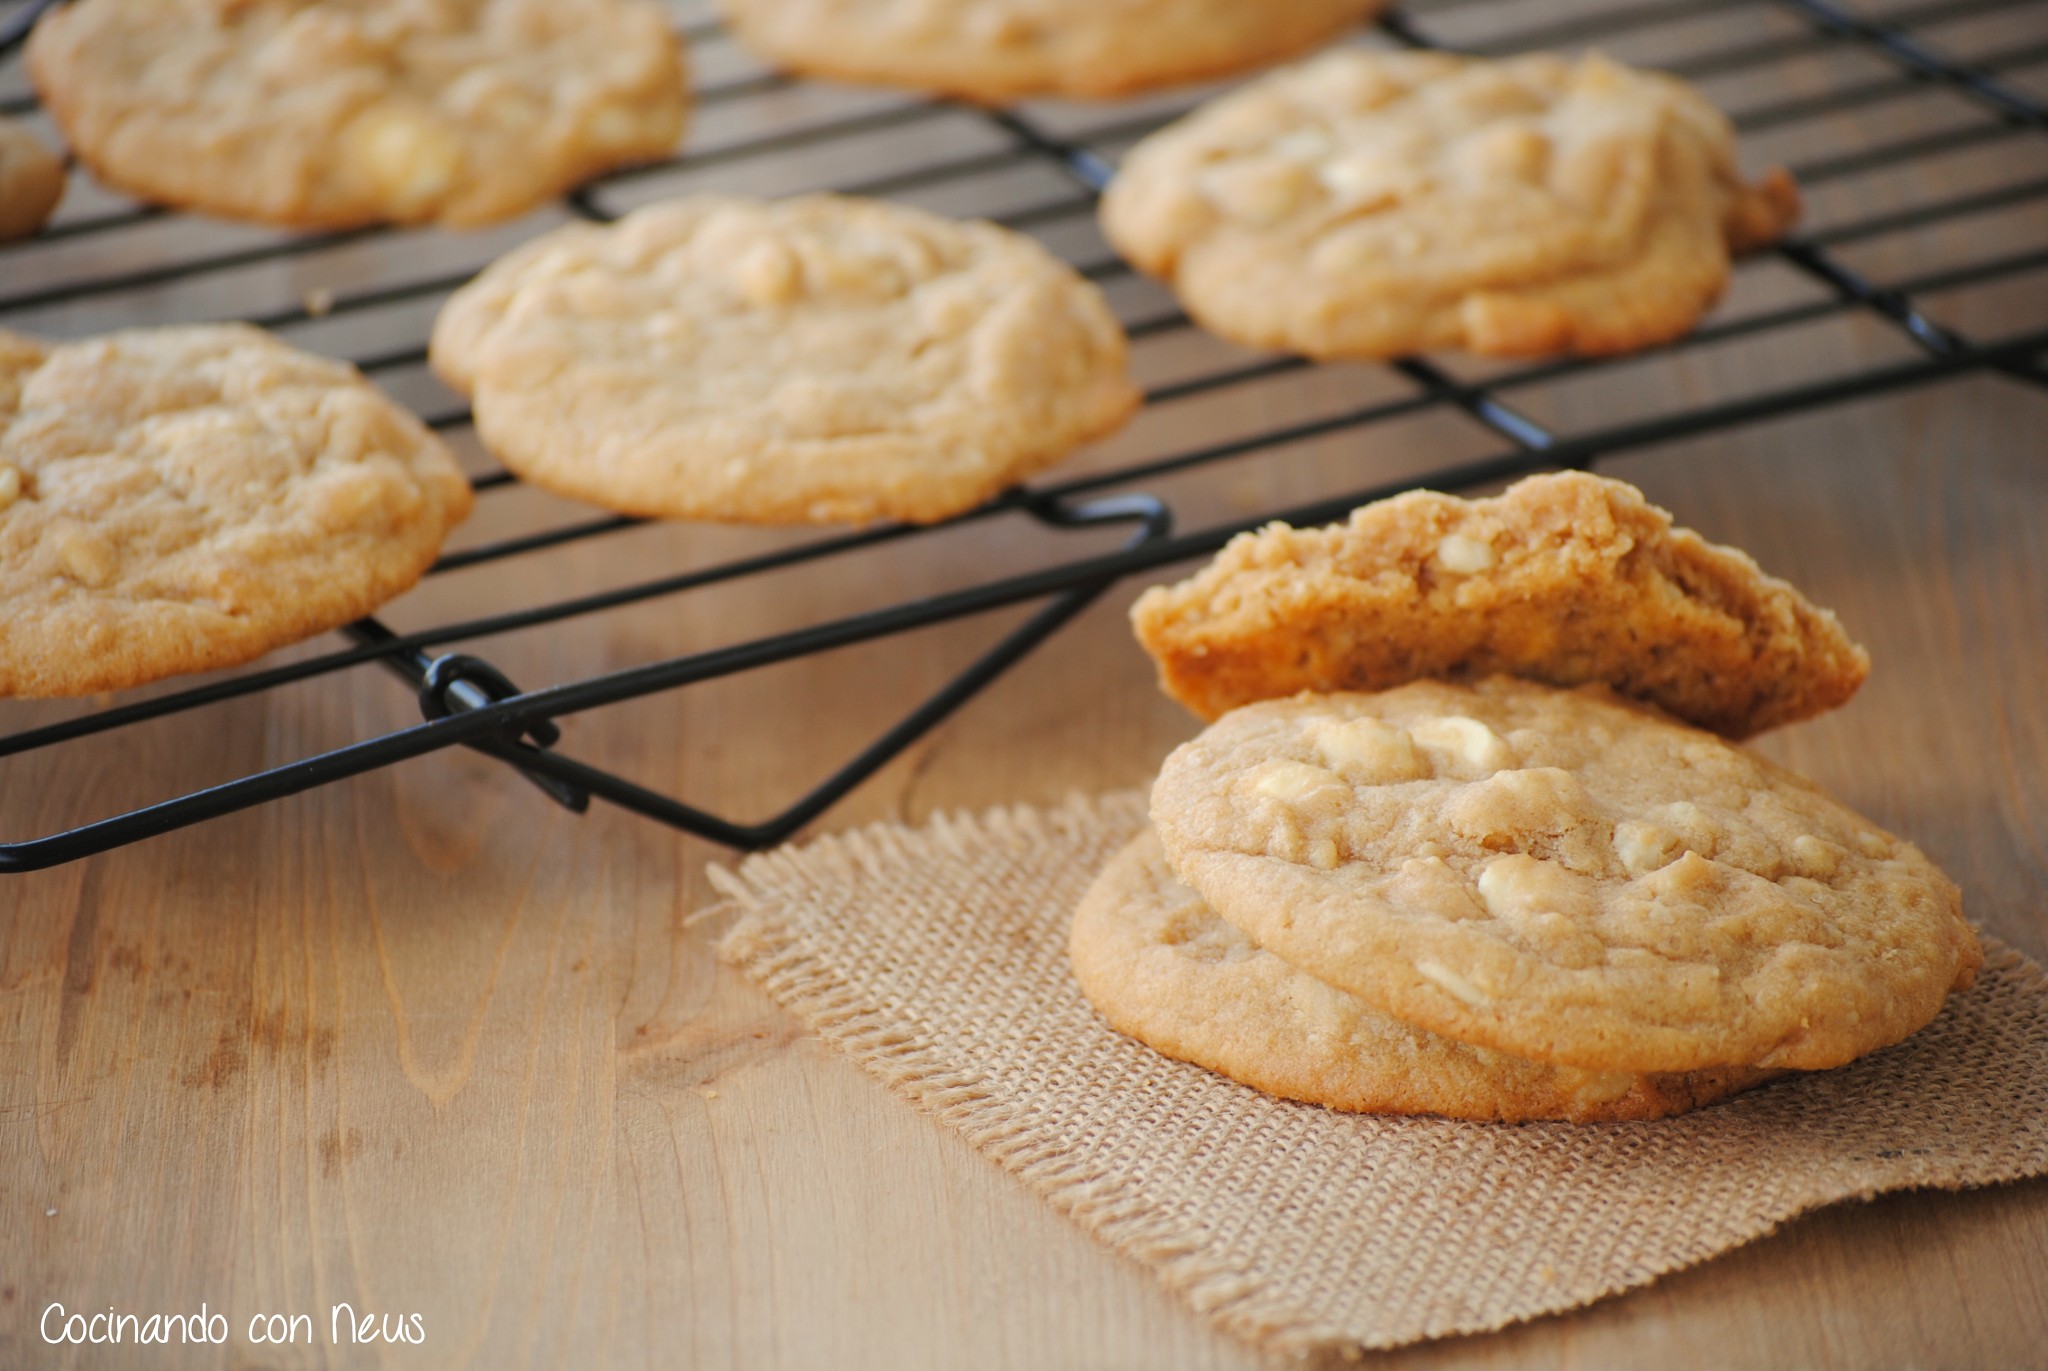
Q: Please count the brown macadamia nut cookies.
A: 9